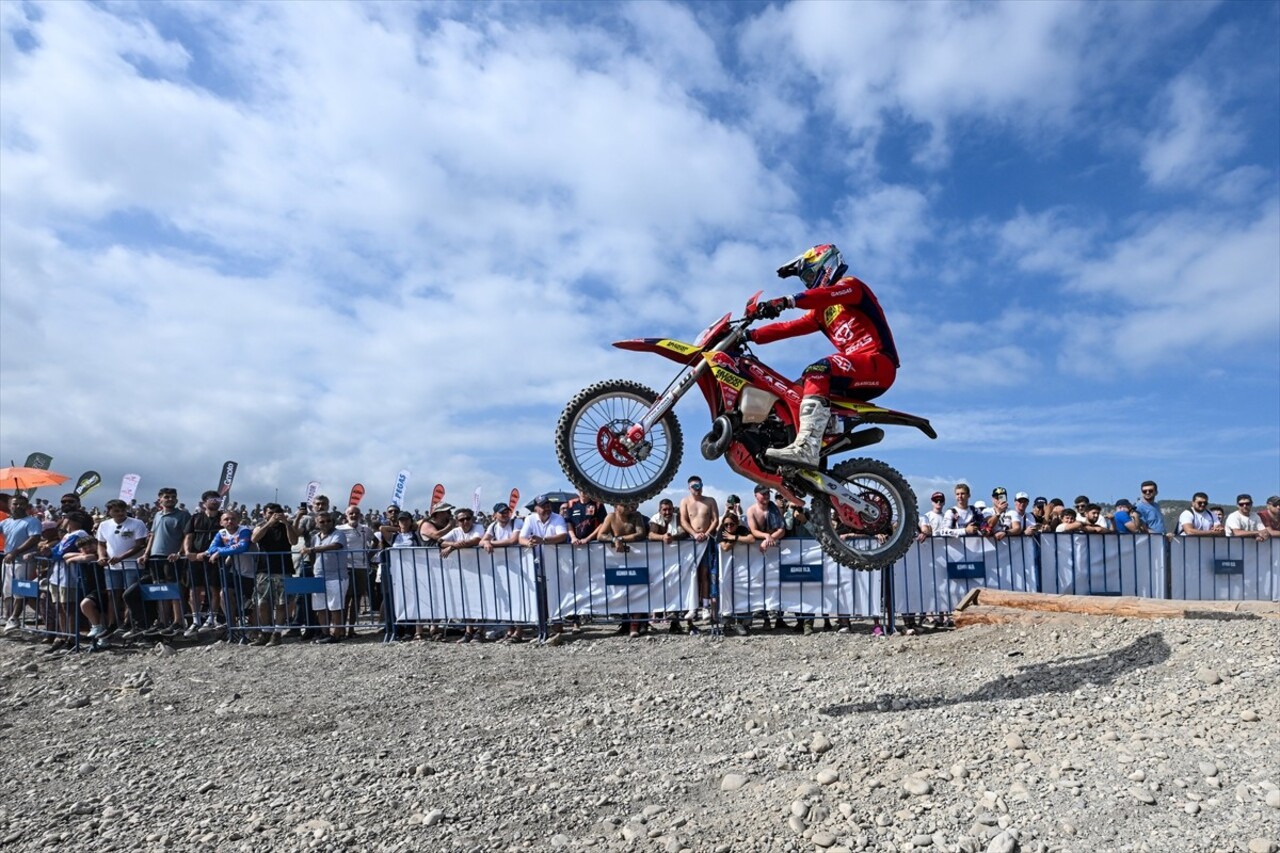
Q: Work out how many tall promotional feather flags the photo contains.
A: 10